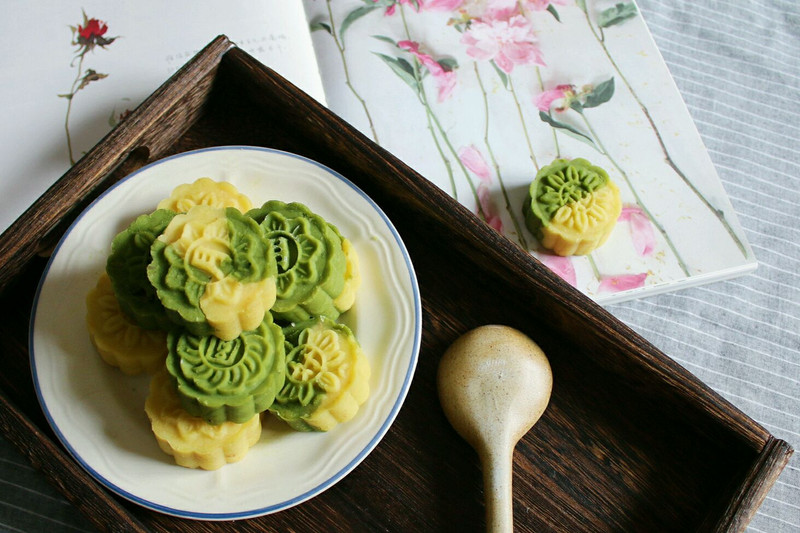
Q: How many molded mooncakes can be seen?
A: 10